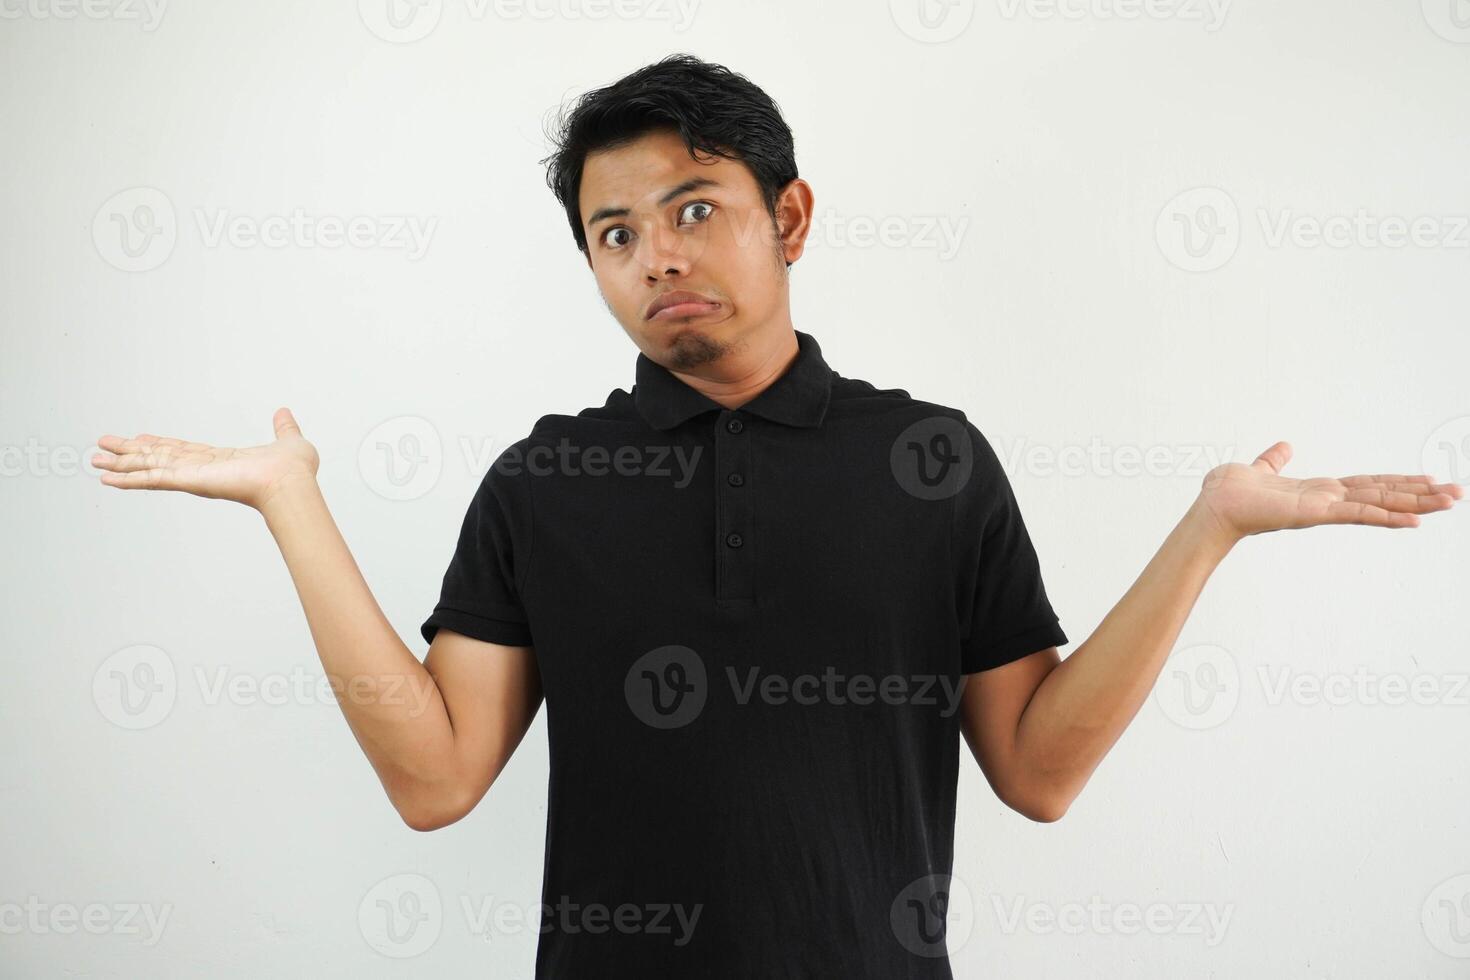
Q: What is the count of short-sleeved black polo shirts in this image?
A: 1